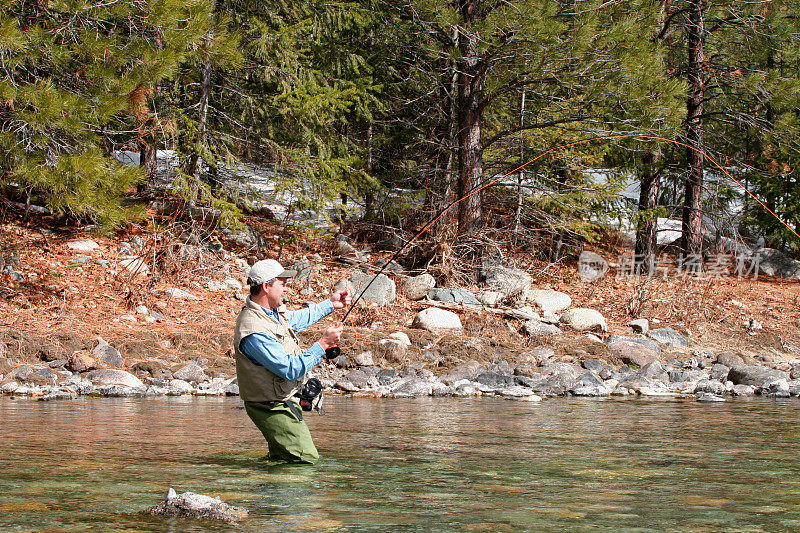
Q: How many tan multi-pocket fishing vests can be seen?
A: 1